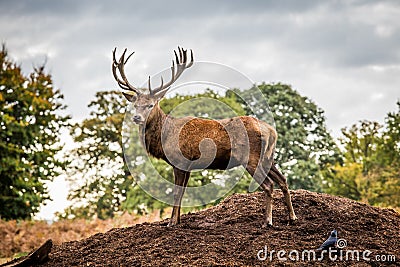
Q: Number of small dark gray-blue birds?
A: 1